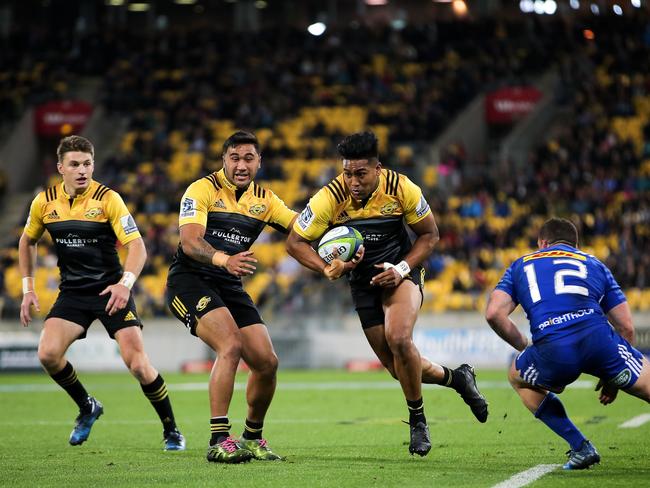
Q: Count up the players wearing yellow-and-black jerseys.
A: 3